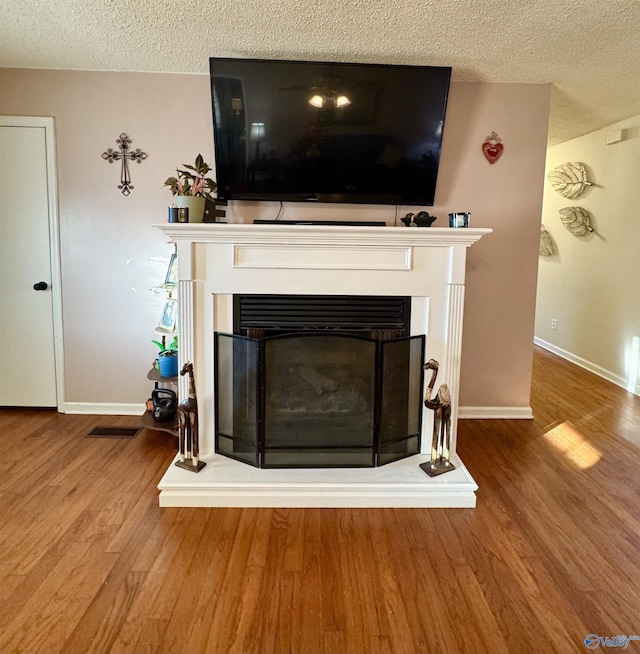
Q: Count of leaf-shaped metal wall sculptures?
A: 3